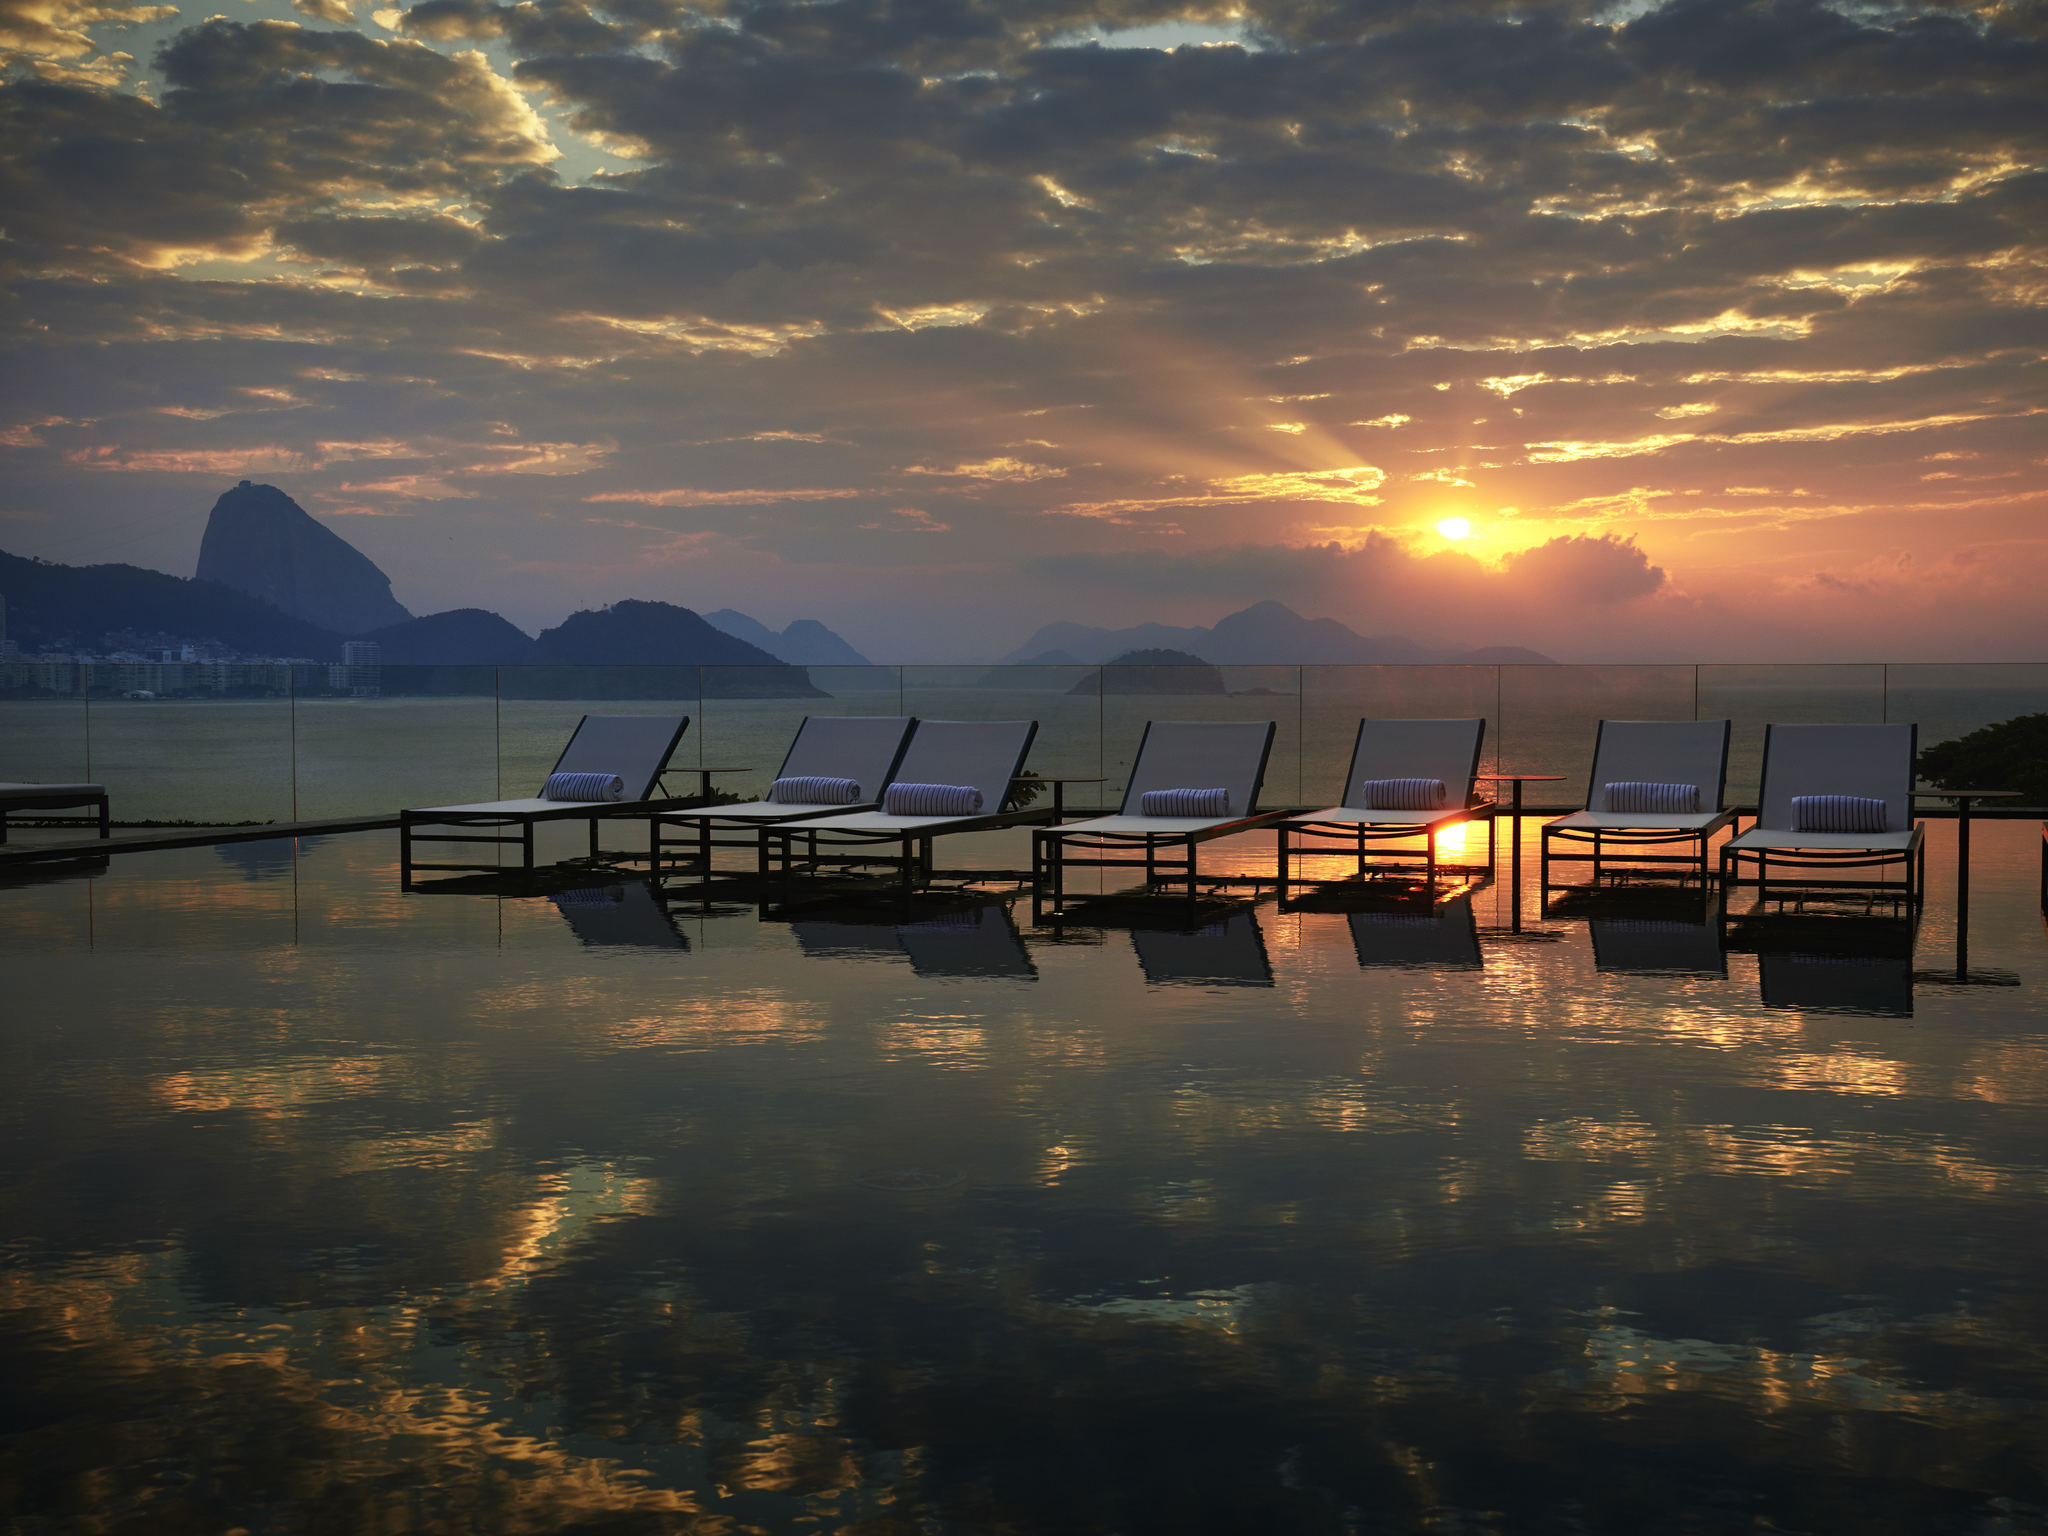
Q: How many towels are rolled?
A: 7